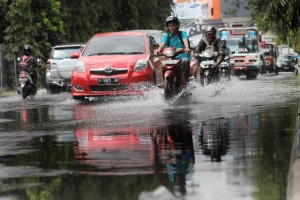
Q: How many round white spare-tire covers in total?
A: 1